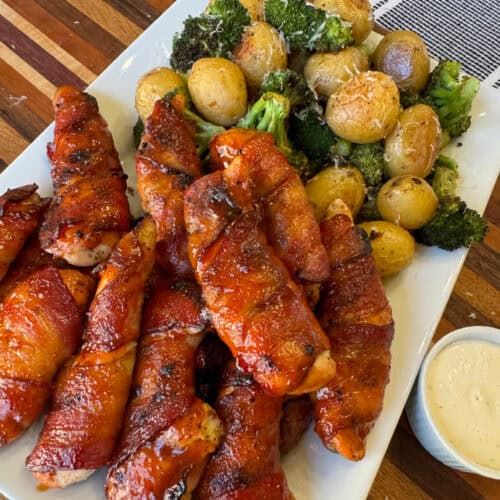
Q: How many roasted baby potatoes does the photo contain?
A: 12